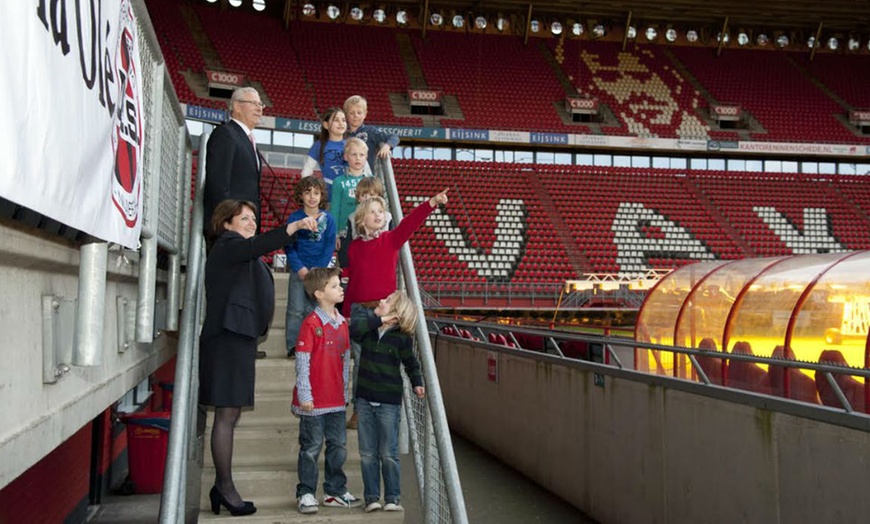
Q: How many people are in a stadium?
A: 10